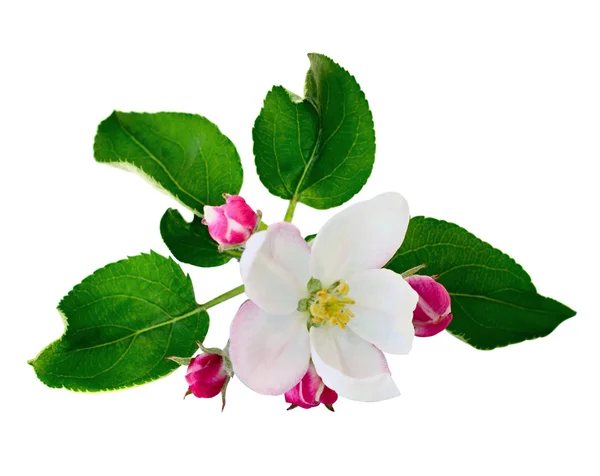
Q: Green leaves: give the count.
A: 5